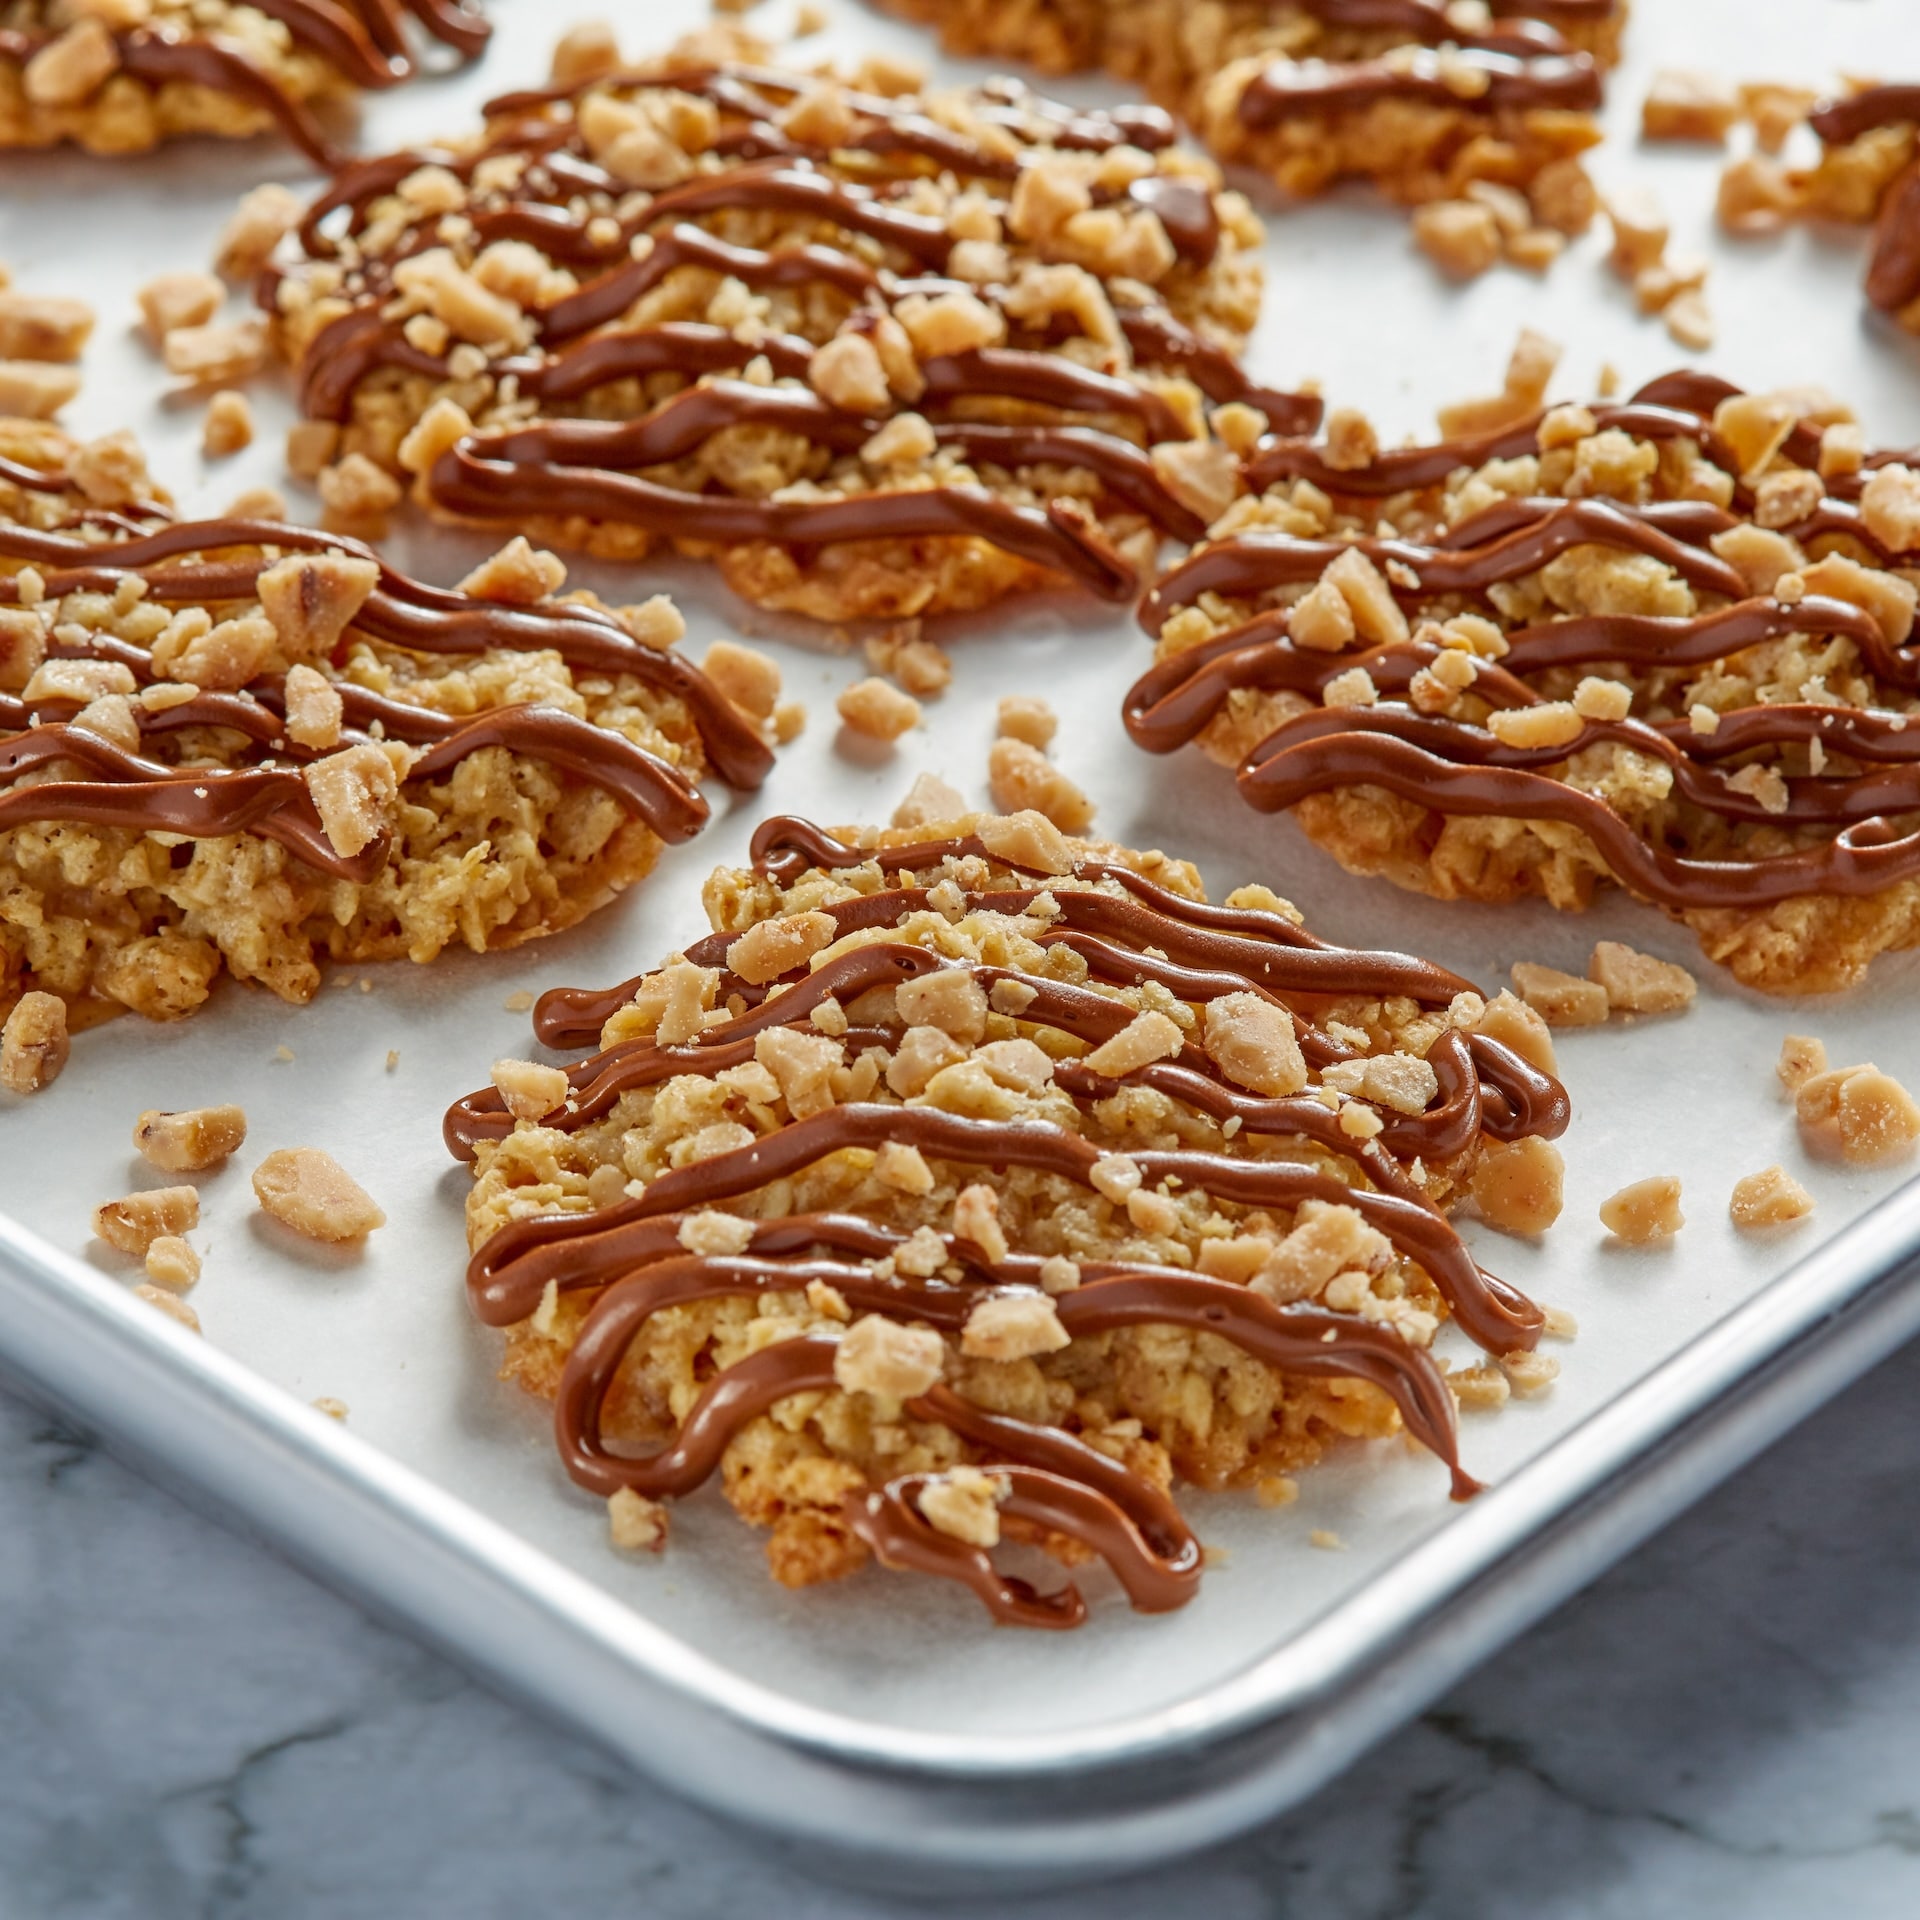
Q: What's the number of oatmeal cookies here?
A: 7